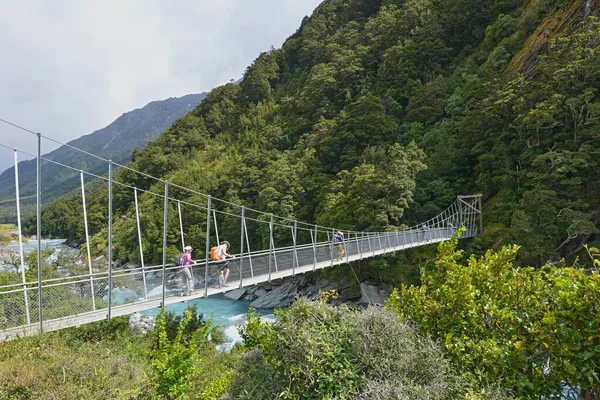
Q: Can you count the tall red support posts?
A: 0